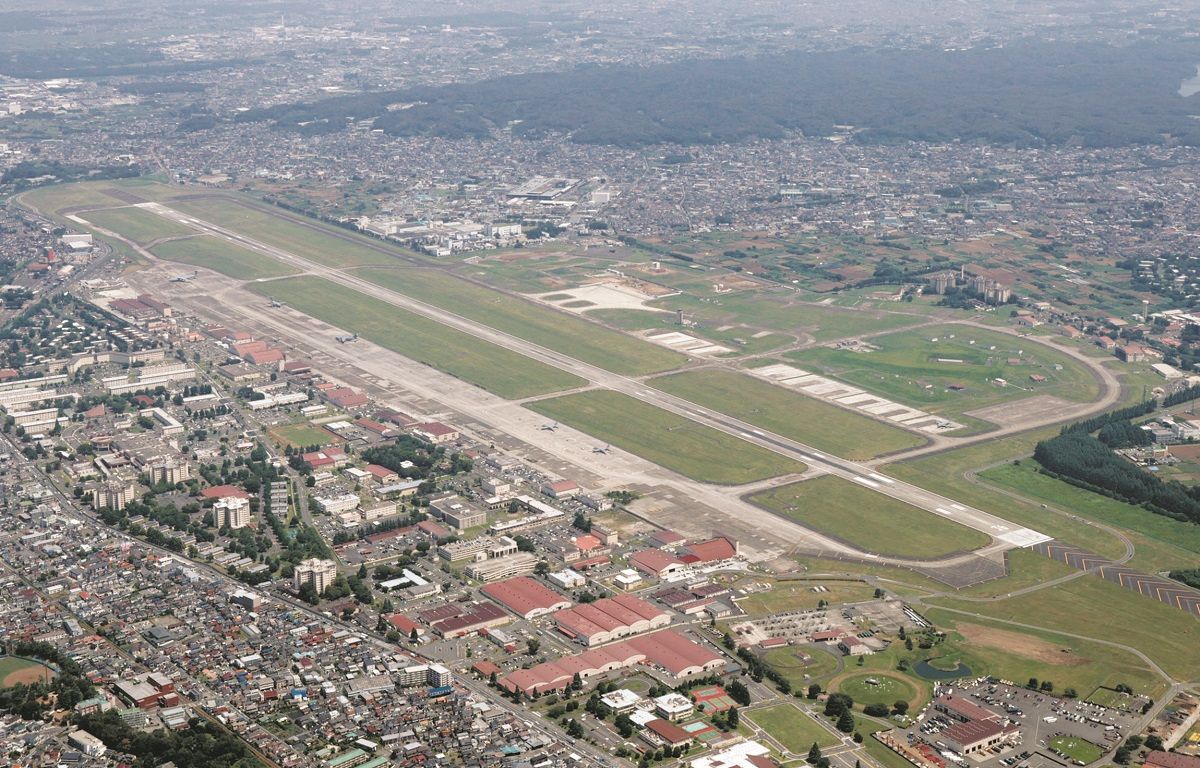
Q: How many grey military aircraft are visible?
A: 6